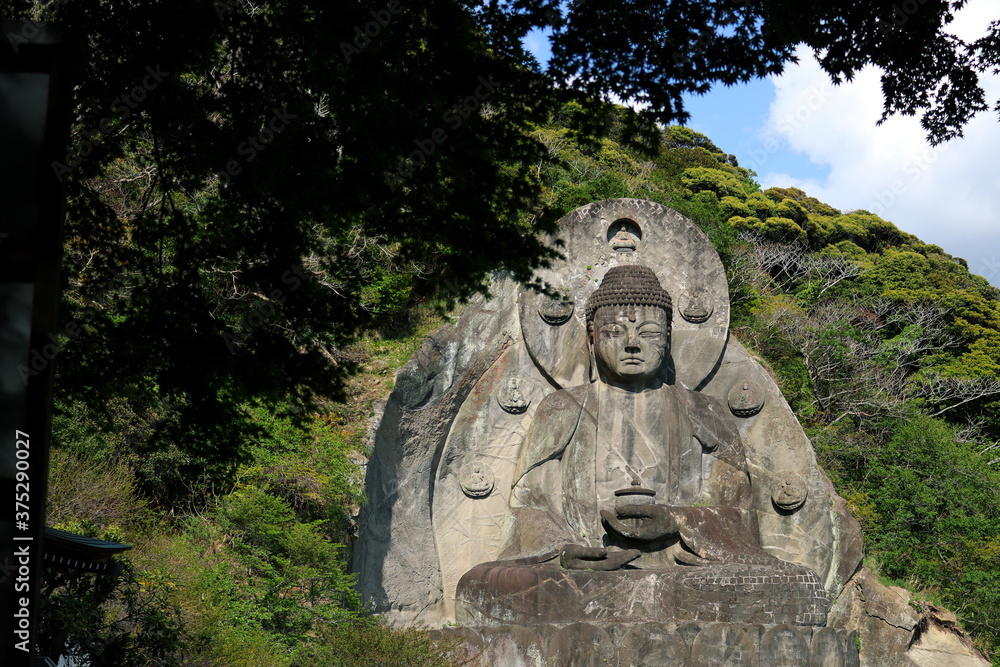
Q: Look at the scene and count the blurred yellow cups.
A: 0